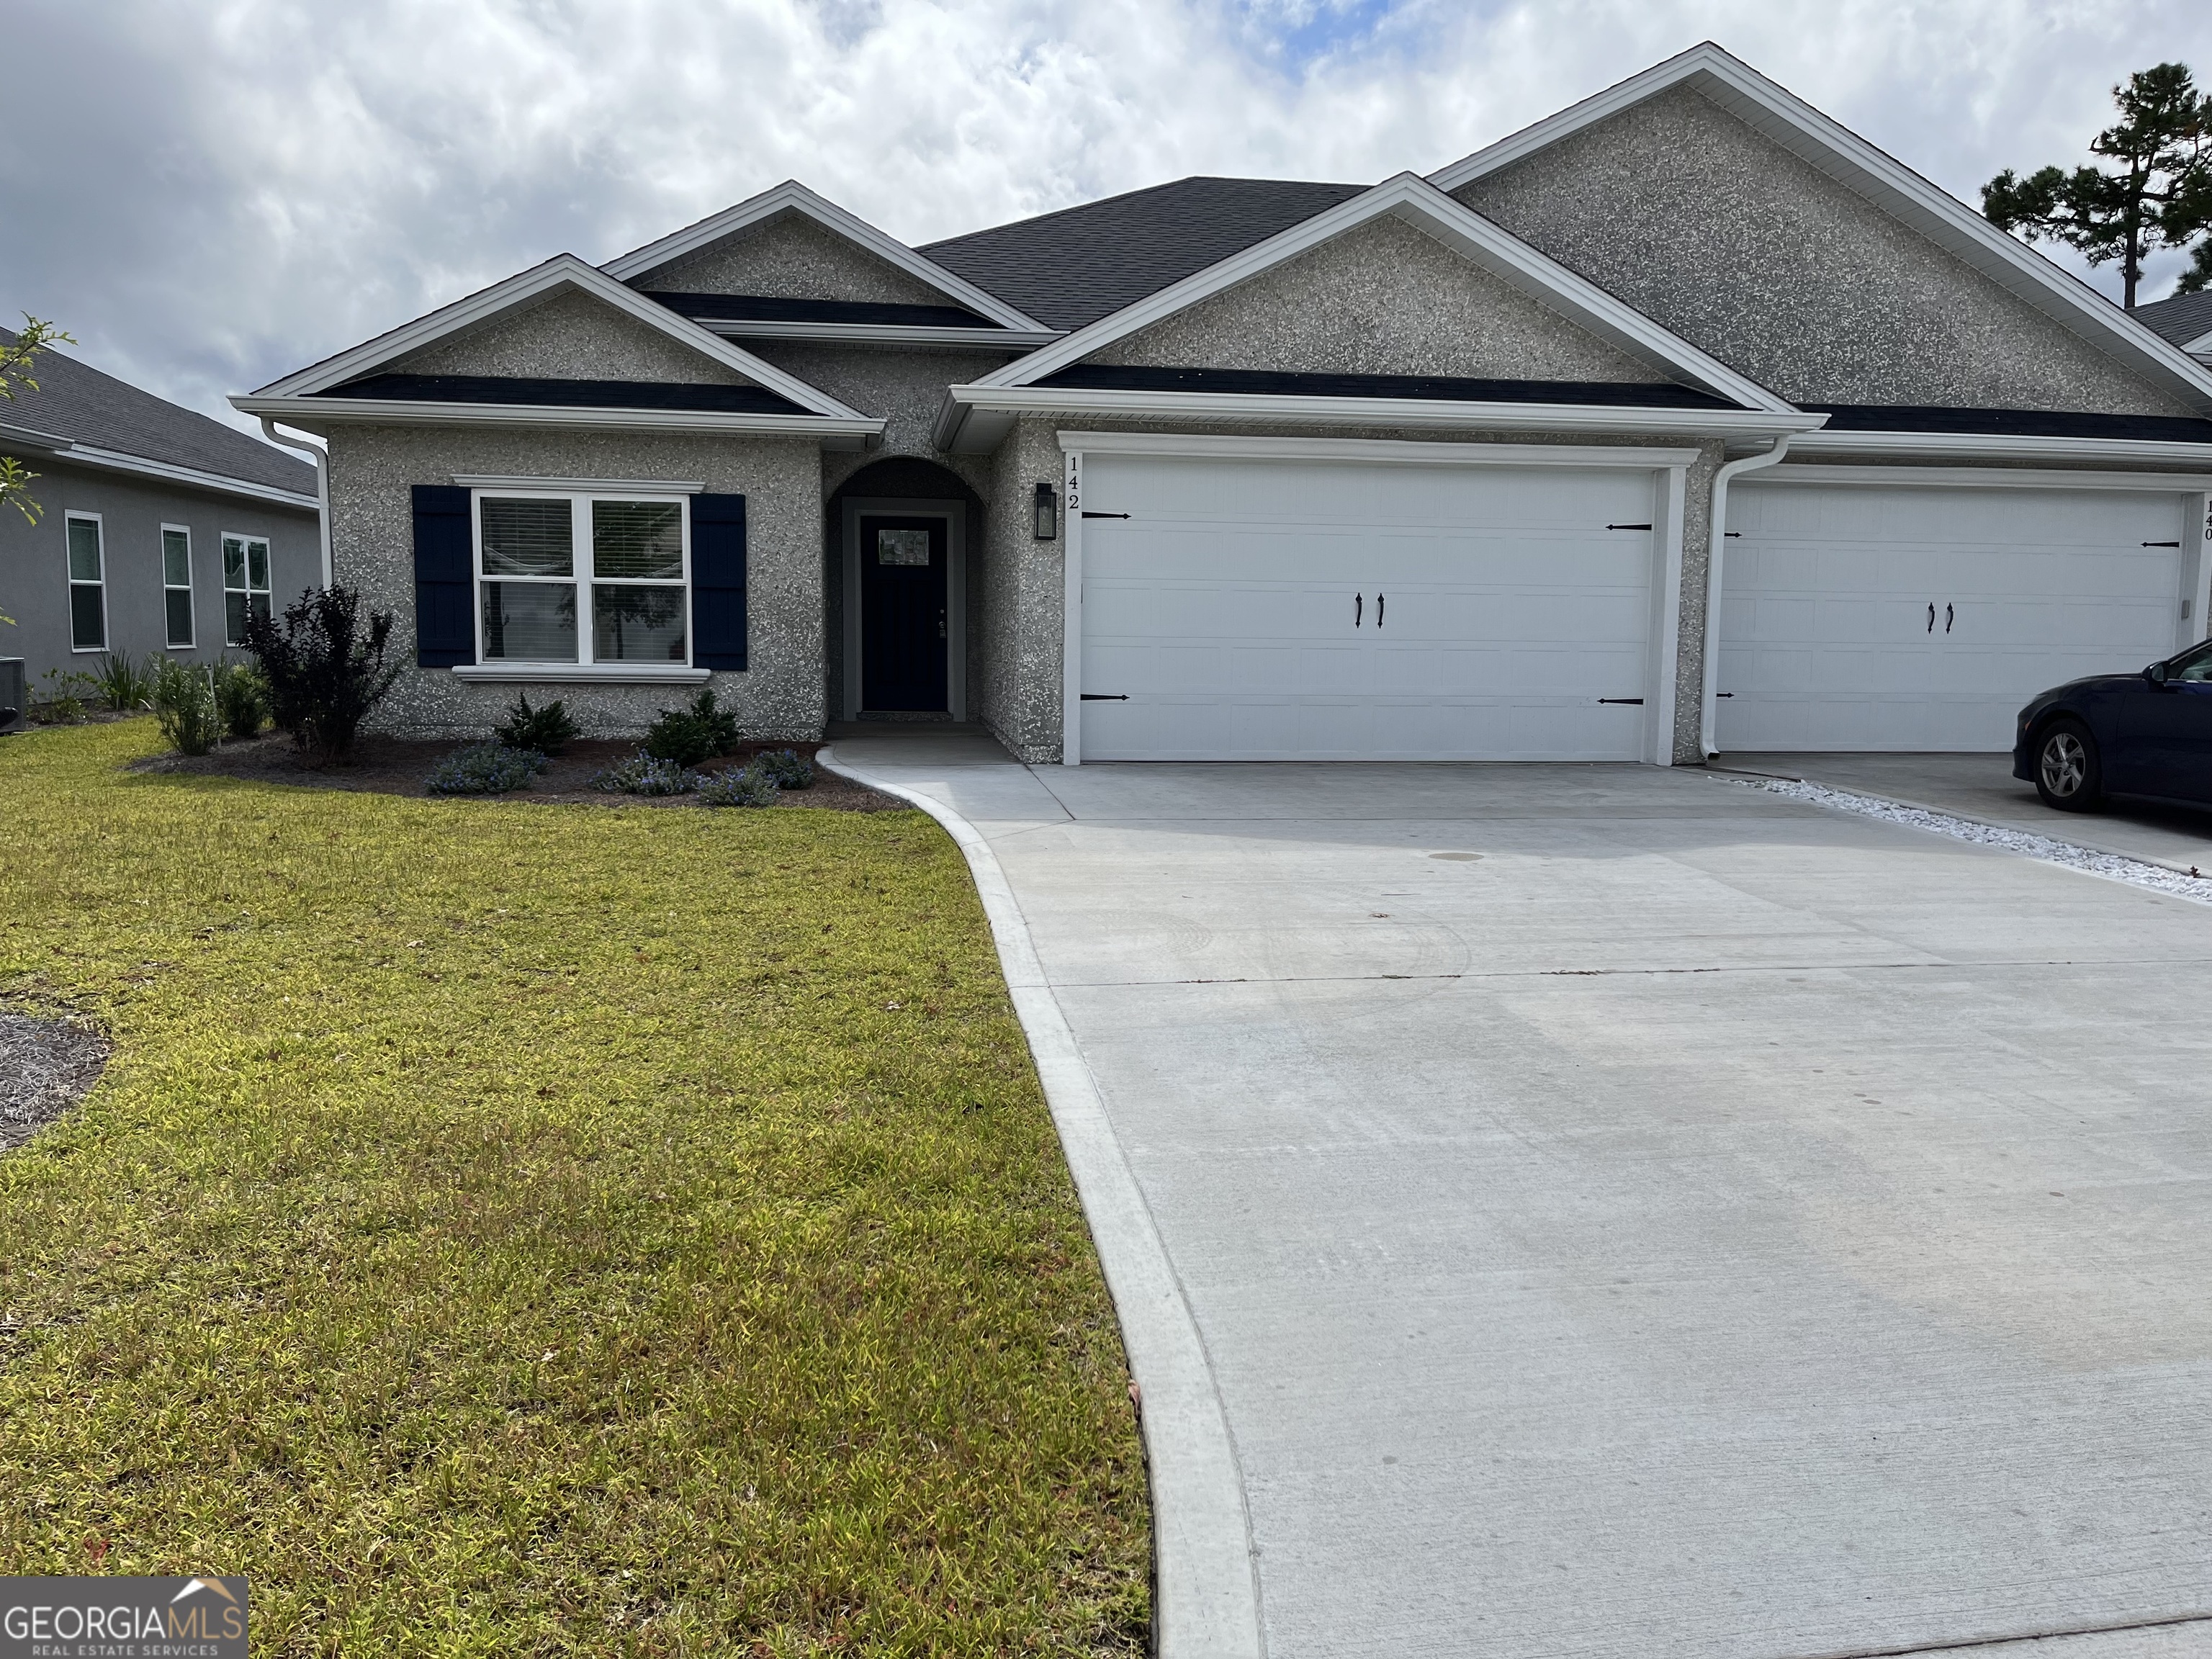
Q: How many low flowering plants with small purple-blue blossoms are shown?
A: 4